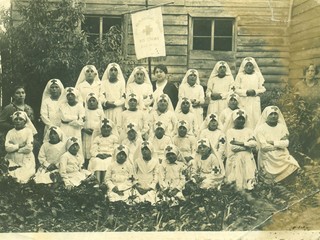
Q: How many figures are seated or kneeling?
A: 14